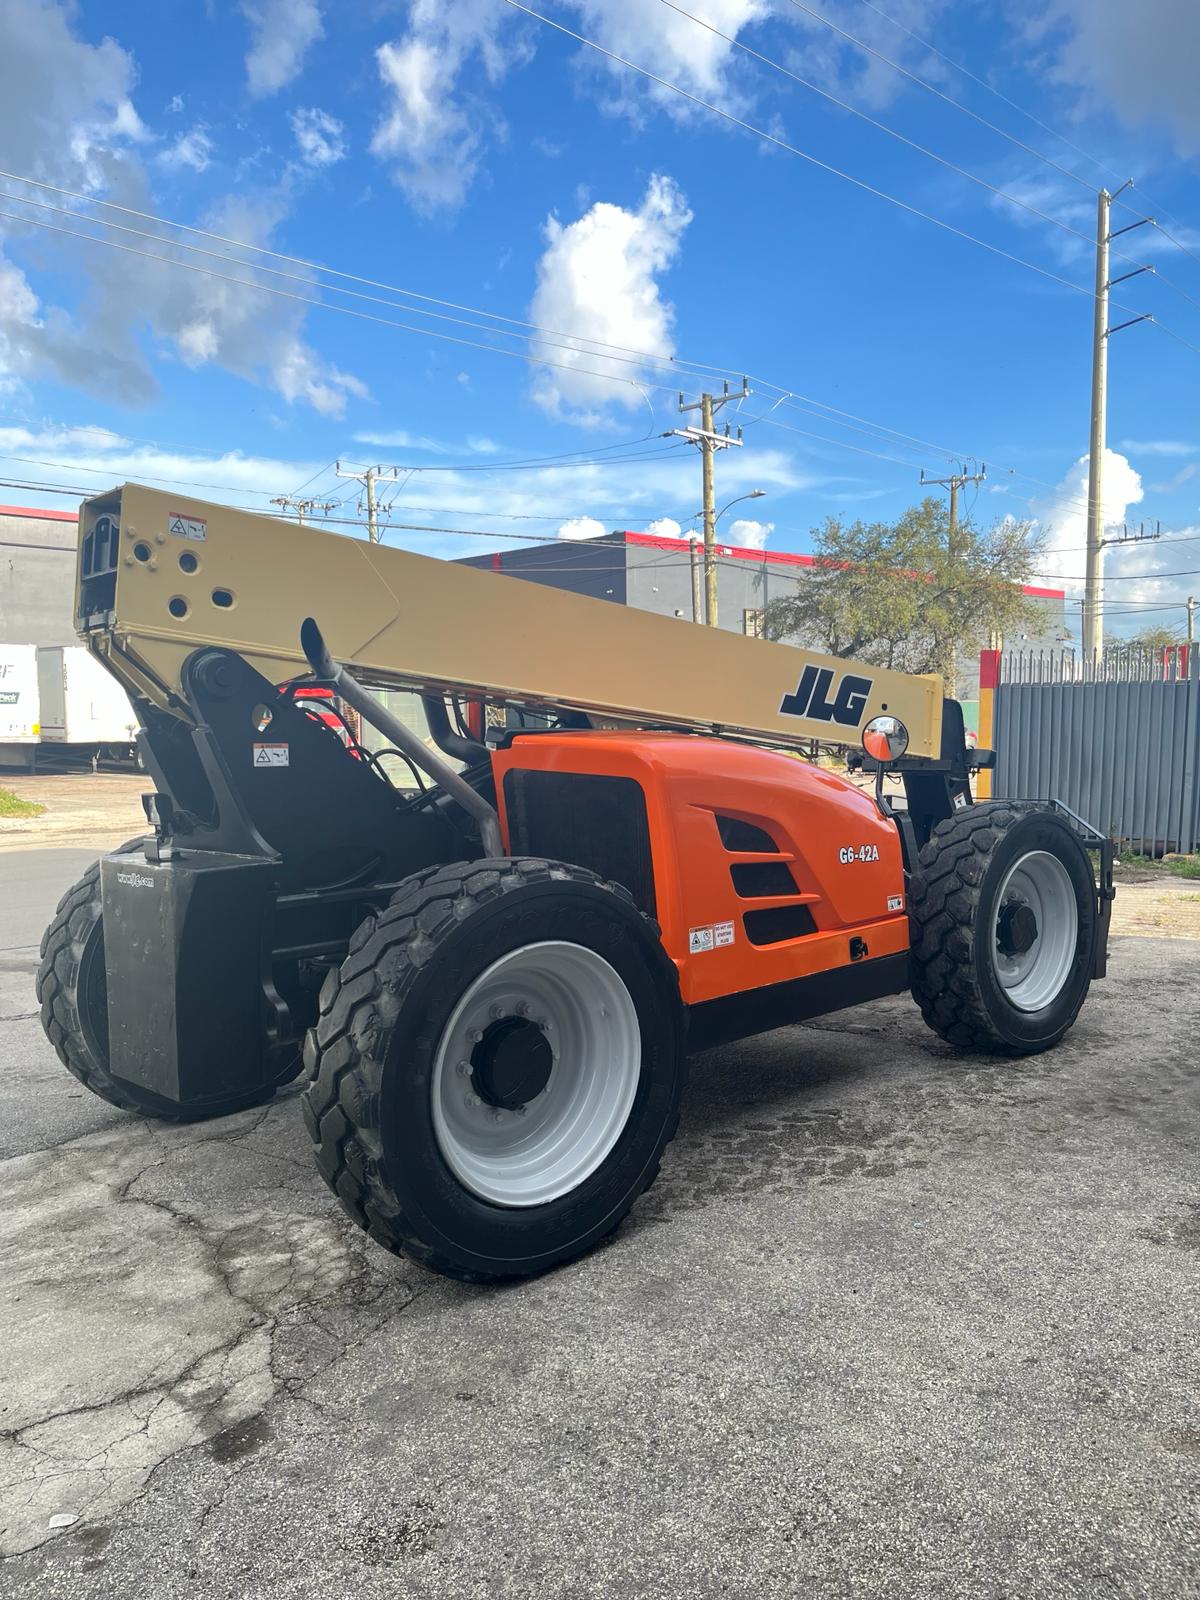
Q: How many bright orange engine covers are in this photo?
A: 1